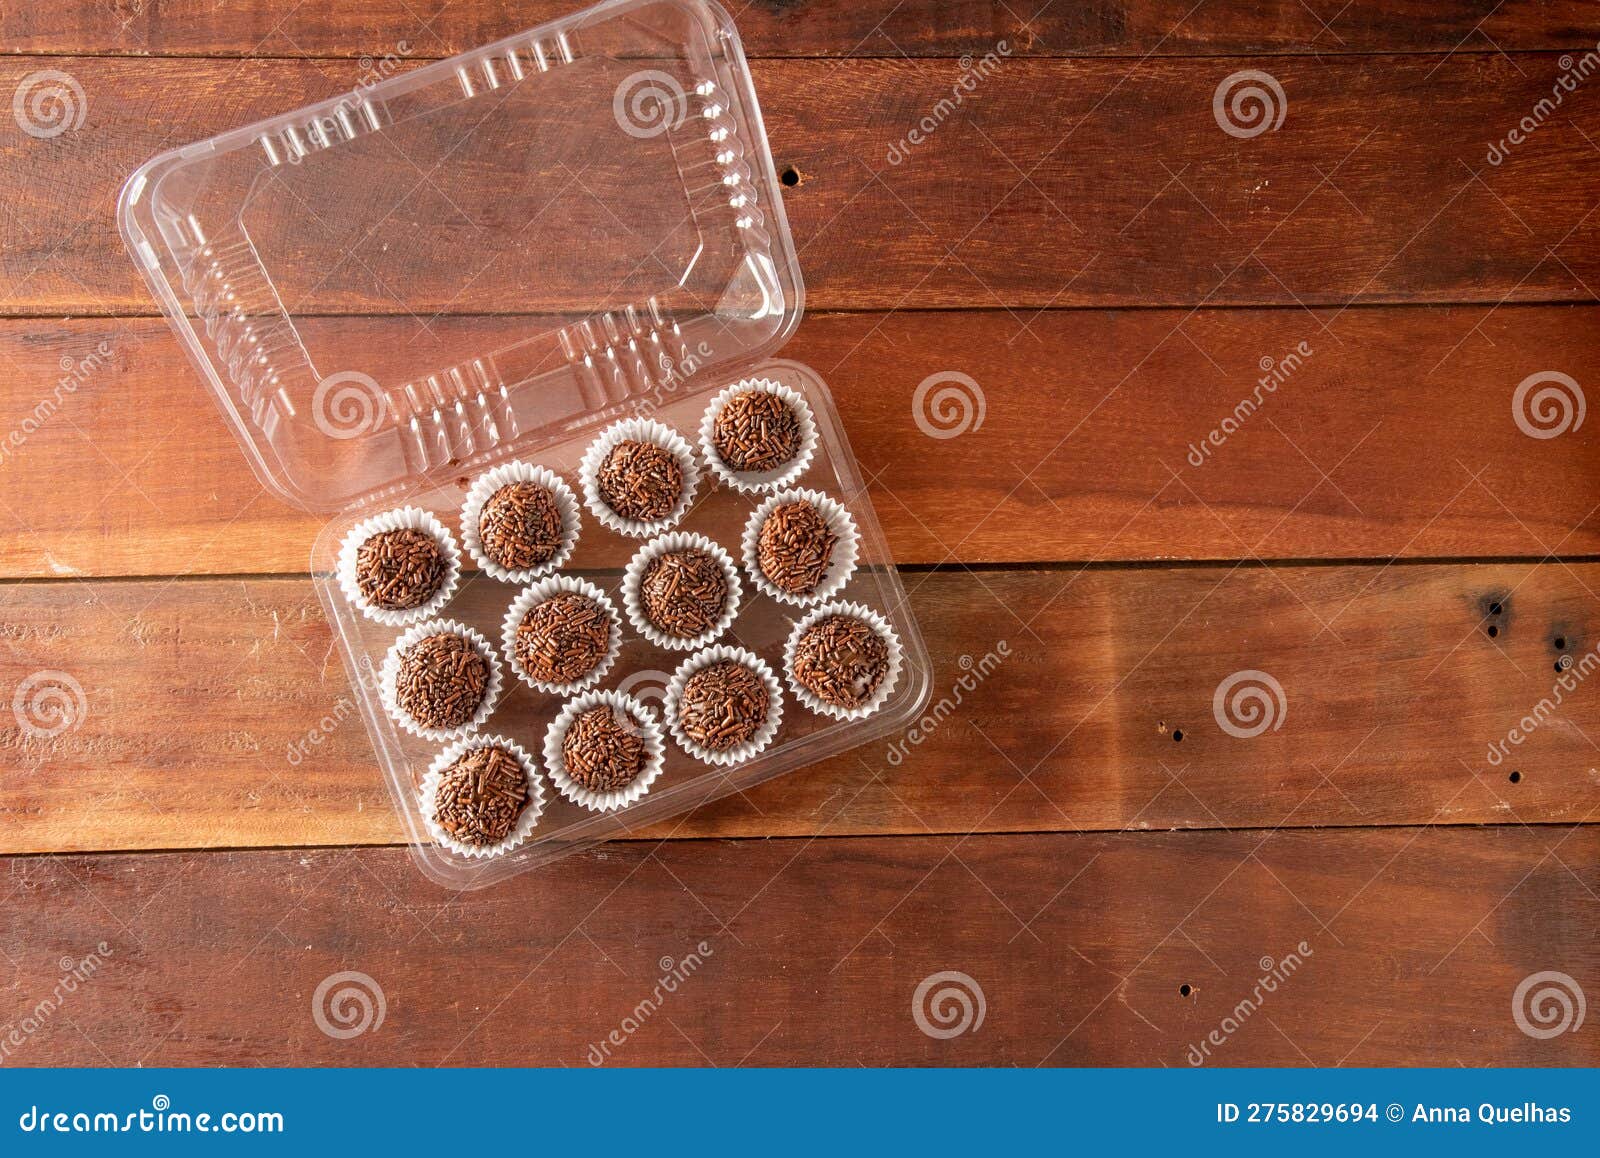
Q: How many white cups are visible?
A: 12